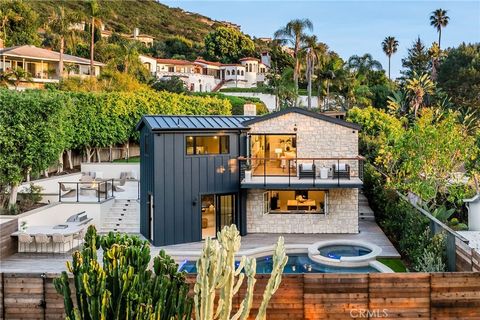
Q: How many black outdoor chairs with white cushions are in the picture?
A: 2